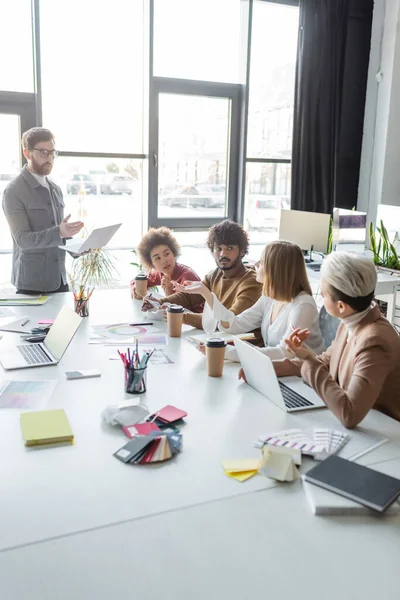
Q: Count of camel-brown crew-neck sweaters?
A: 1